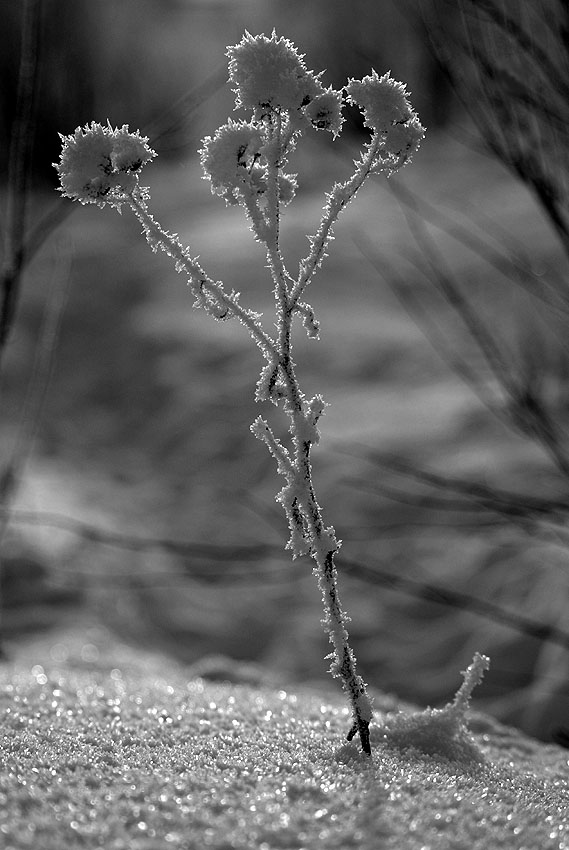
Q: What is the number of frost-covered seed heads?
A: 4